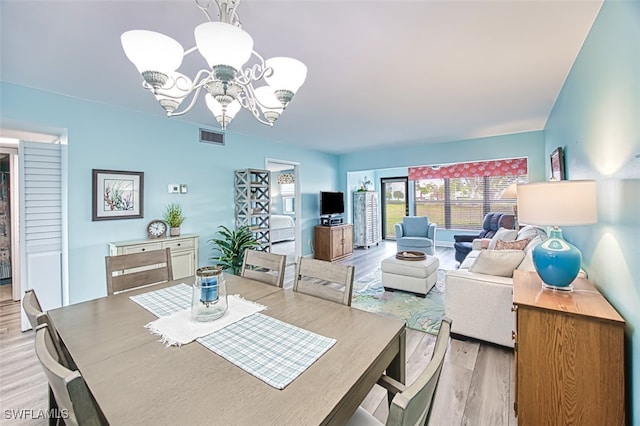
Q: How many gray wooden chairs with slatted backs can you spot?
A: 6